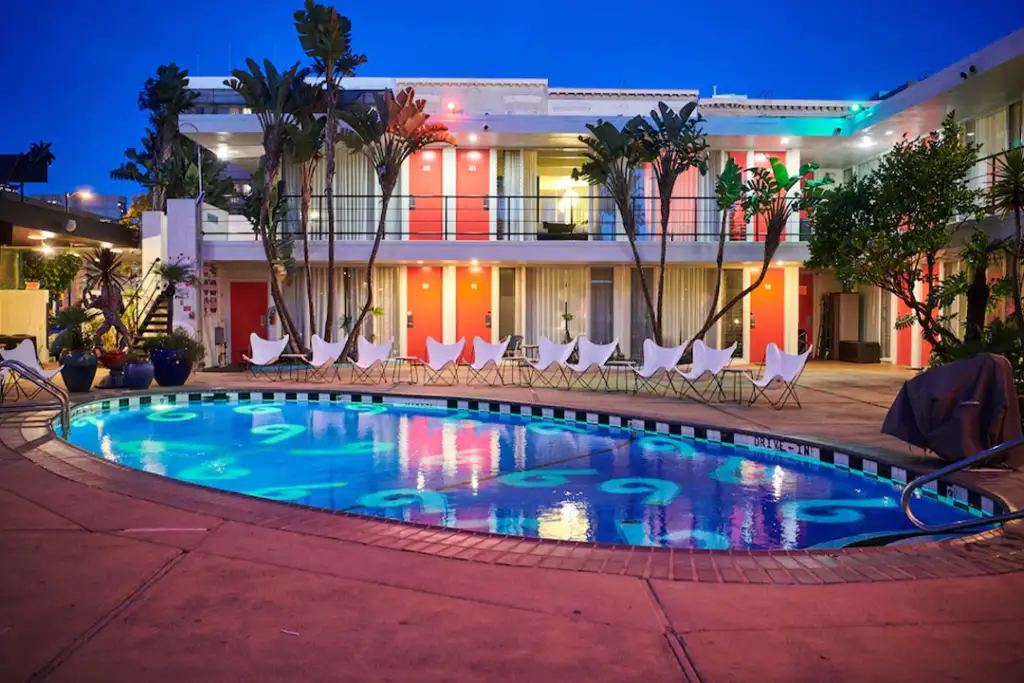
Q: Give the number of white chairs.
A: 11